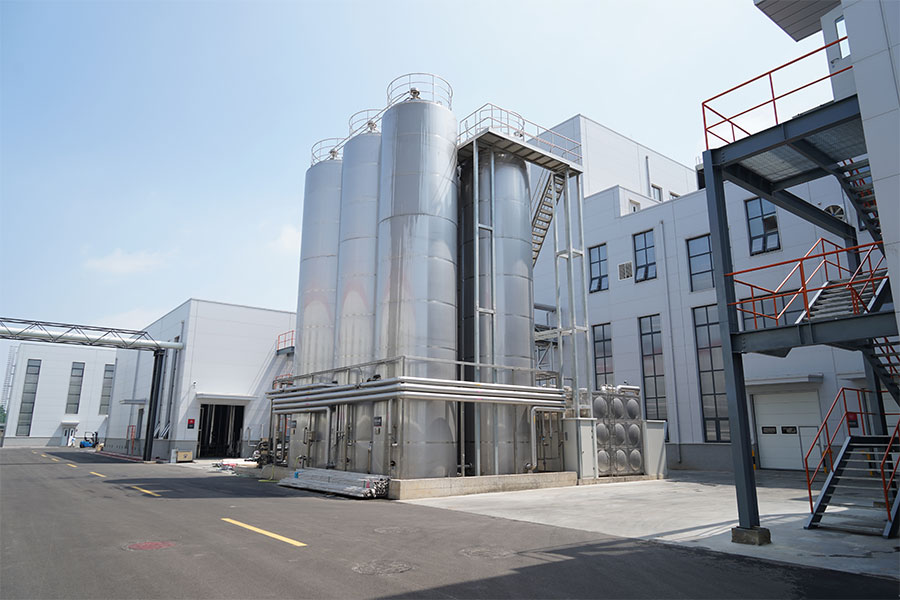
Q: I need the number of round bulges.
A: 9